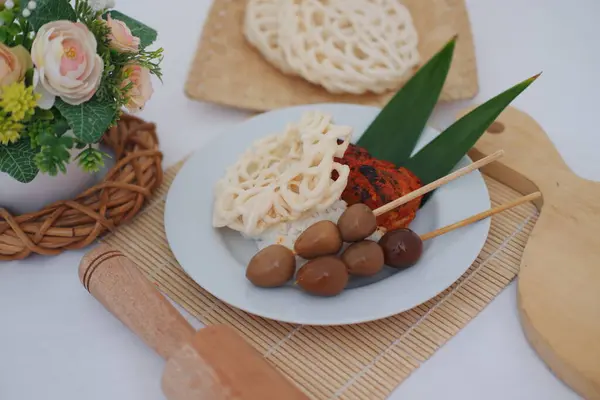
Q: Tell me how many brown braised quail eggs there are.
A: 6